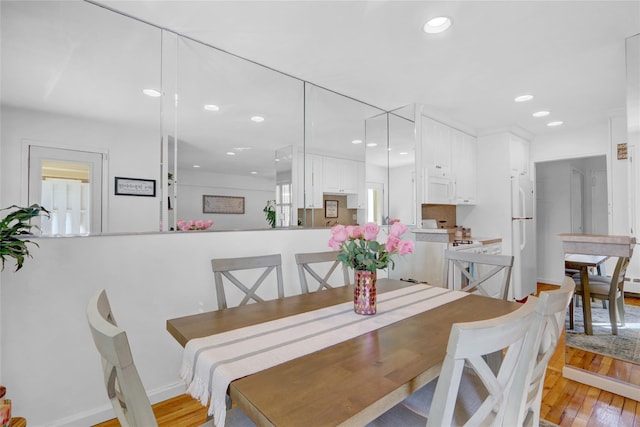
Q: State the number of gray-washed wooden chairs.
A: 6